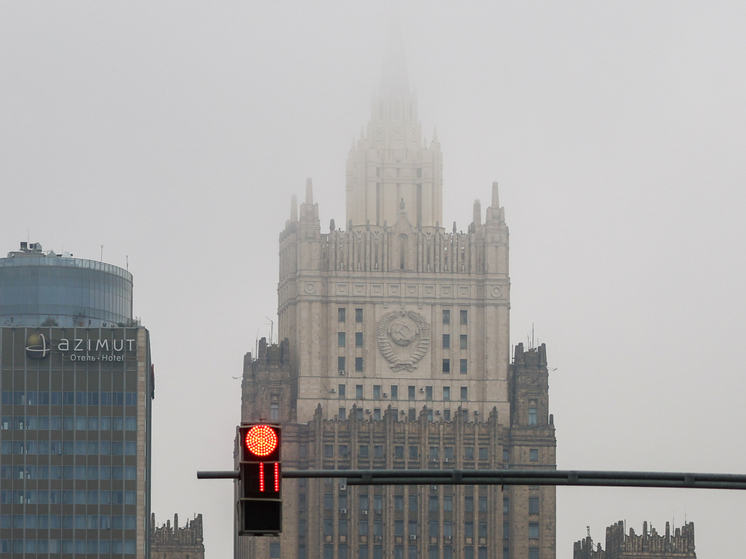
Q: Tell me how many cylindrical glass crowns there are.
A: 1